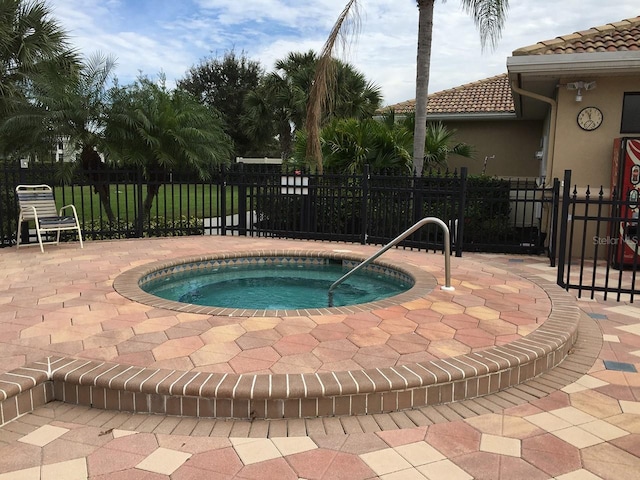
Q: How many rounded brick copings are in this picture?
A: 2